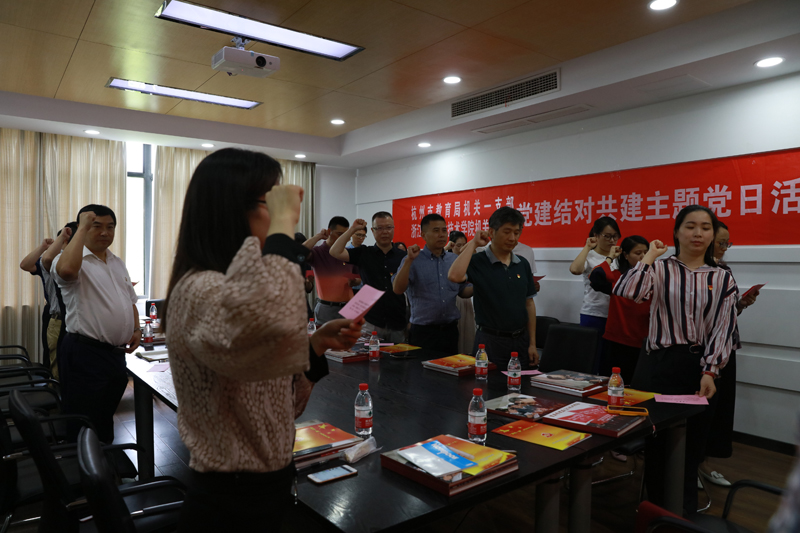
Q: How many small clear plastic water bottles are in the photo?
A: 9